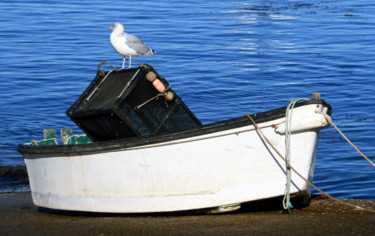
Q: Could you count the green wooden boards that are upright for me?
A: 2